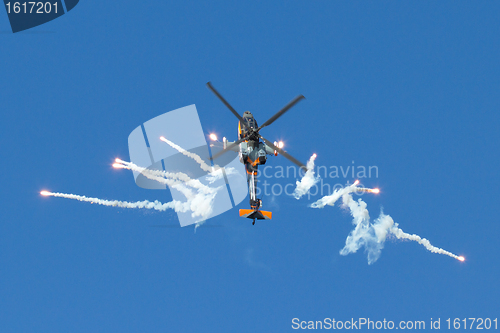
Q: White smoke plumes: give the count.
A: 8